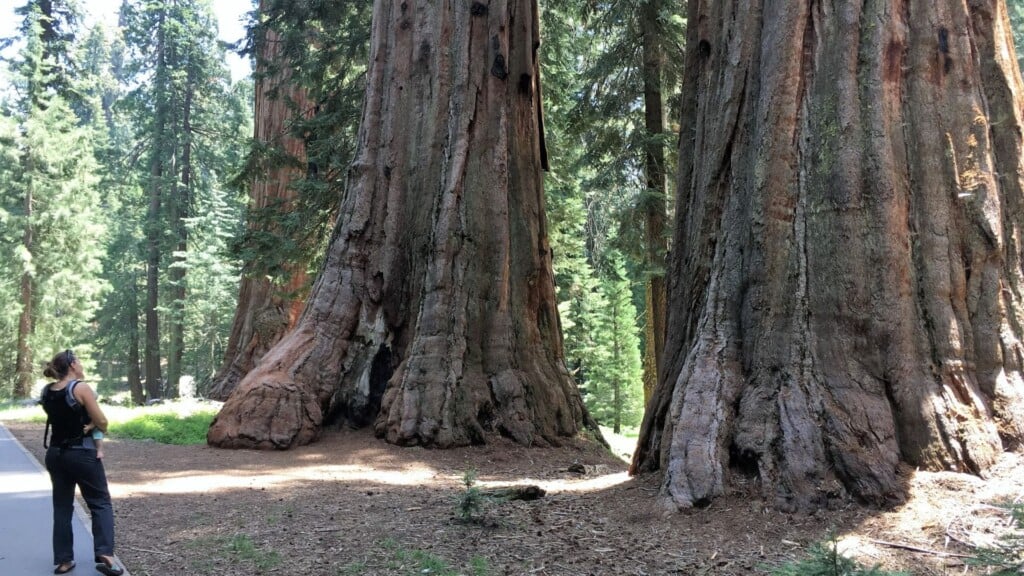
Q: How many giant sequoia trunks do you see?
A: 3